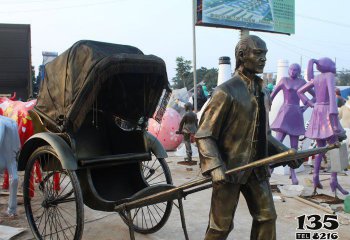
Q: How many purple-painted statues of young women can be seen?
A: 2